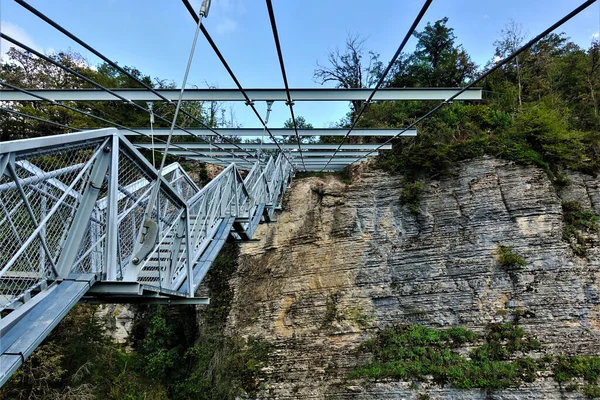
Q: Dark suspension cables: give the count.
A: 8